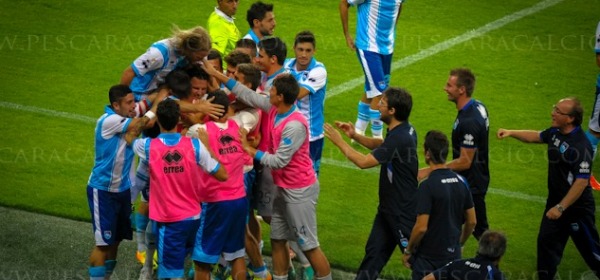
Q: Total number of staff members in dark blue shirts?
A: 5